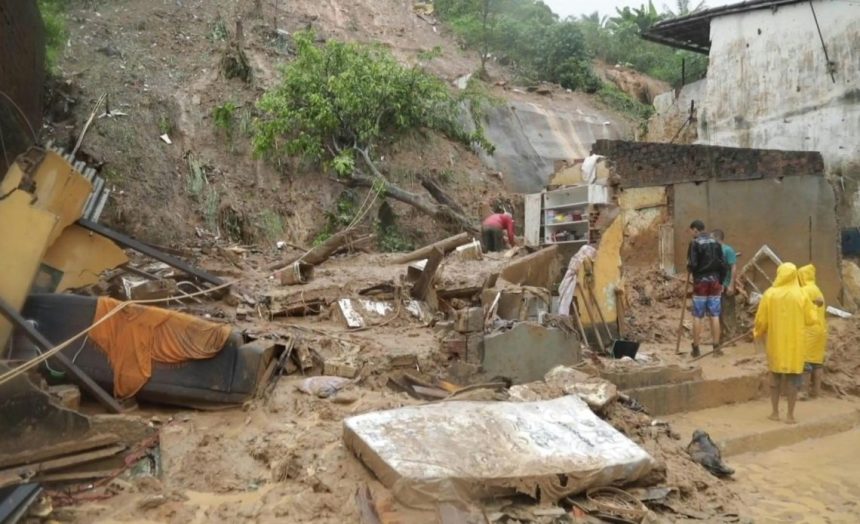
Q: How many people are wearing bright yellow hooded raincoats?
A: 2